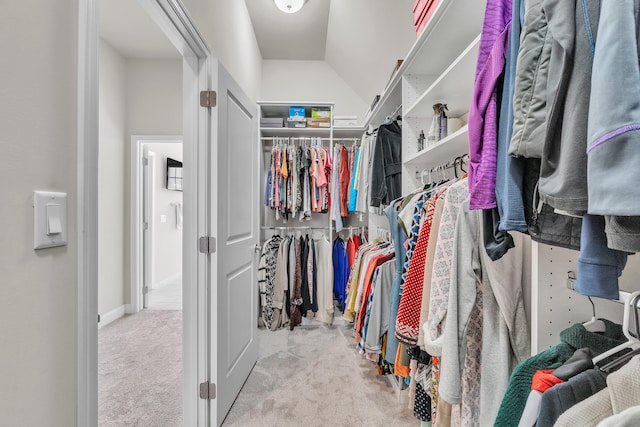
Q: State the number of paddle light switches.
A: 1